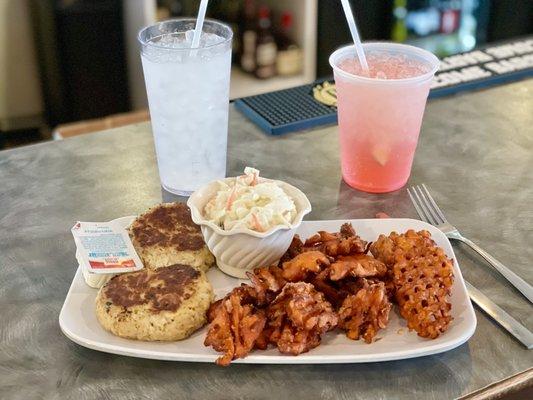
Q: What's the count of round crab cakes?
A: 2